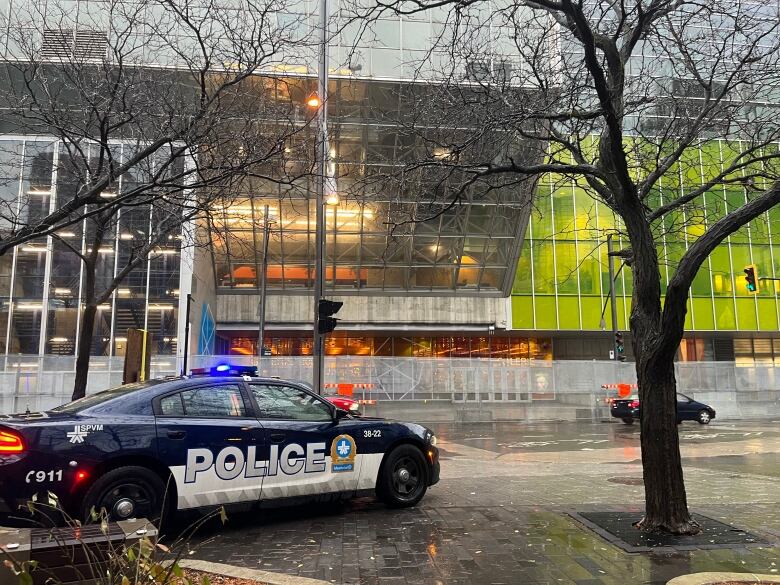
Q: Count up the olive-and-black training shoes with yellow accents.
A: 0